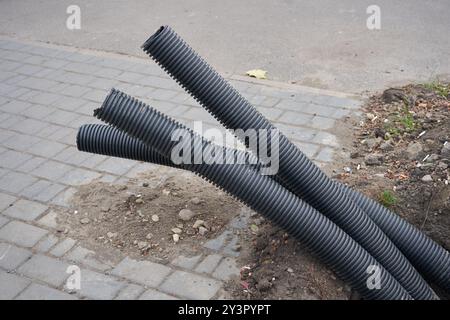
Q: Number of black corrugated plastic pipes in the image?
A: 3